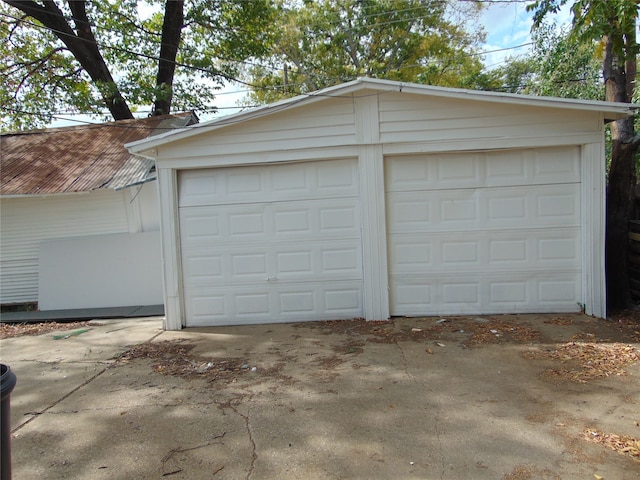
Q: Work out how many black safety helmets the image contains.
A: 0